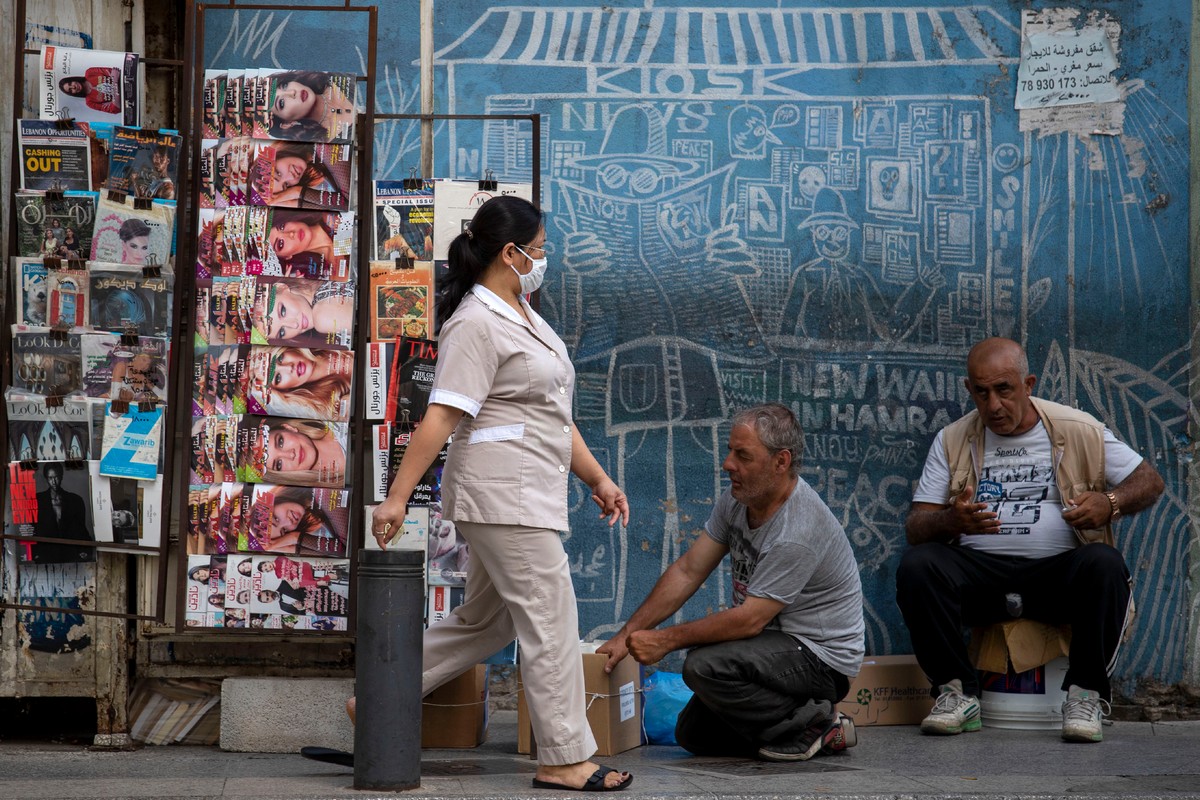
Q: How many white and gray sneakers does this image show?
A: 2